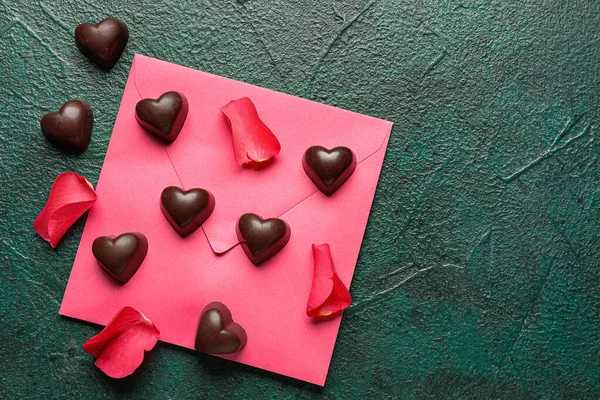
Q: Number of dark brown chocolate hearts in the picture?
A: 8